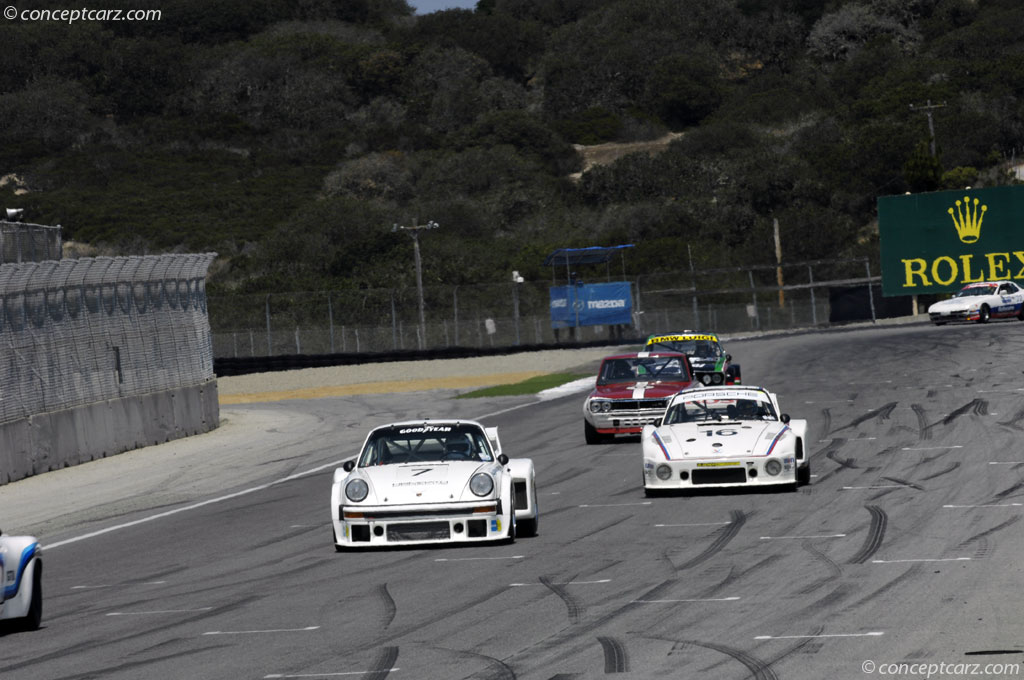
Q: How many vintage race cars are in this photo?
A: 6